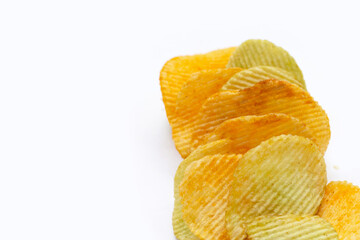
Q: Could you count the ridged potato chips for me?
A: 11